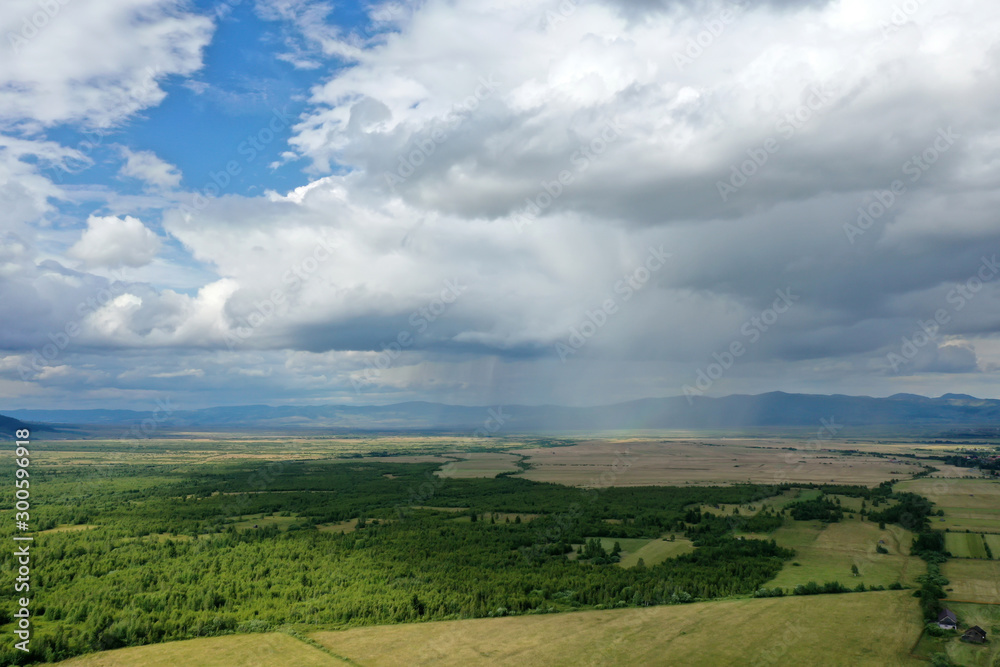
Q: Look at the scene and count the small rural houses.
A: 2